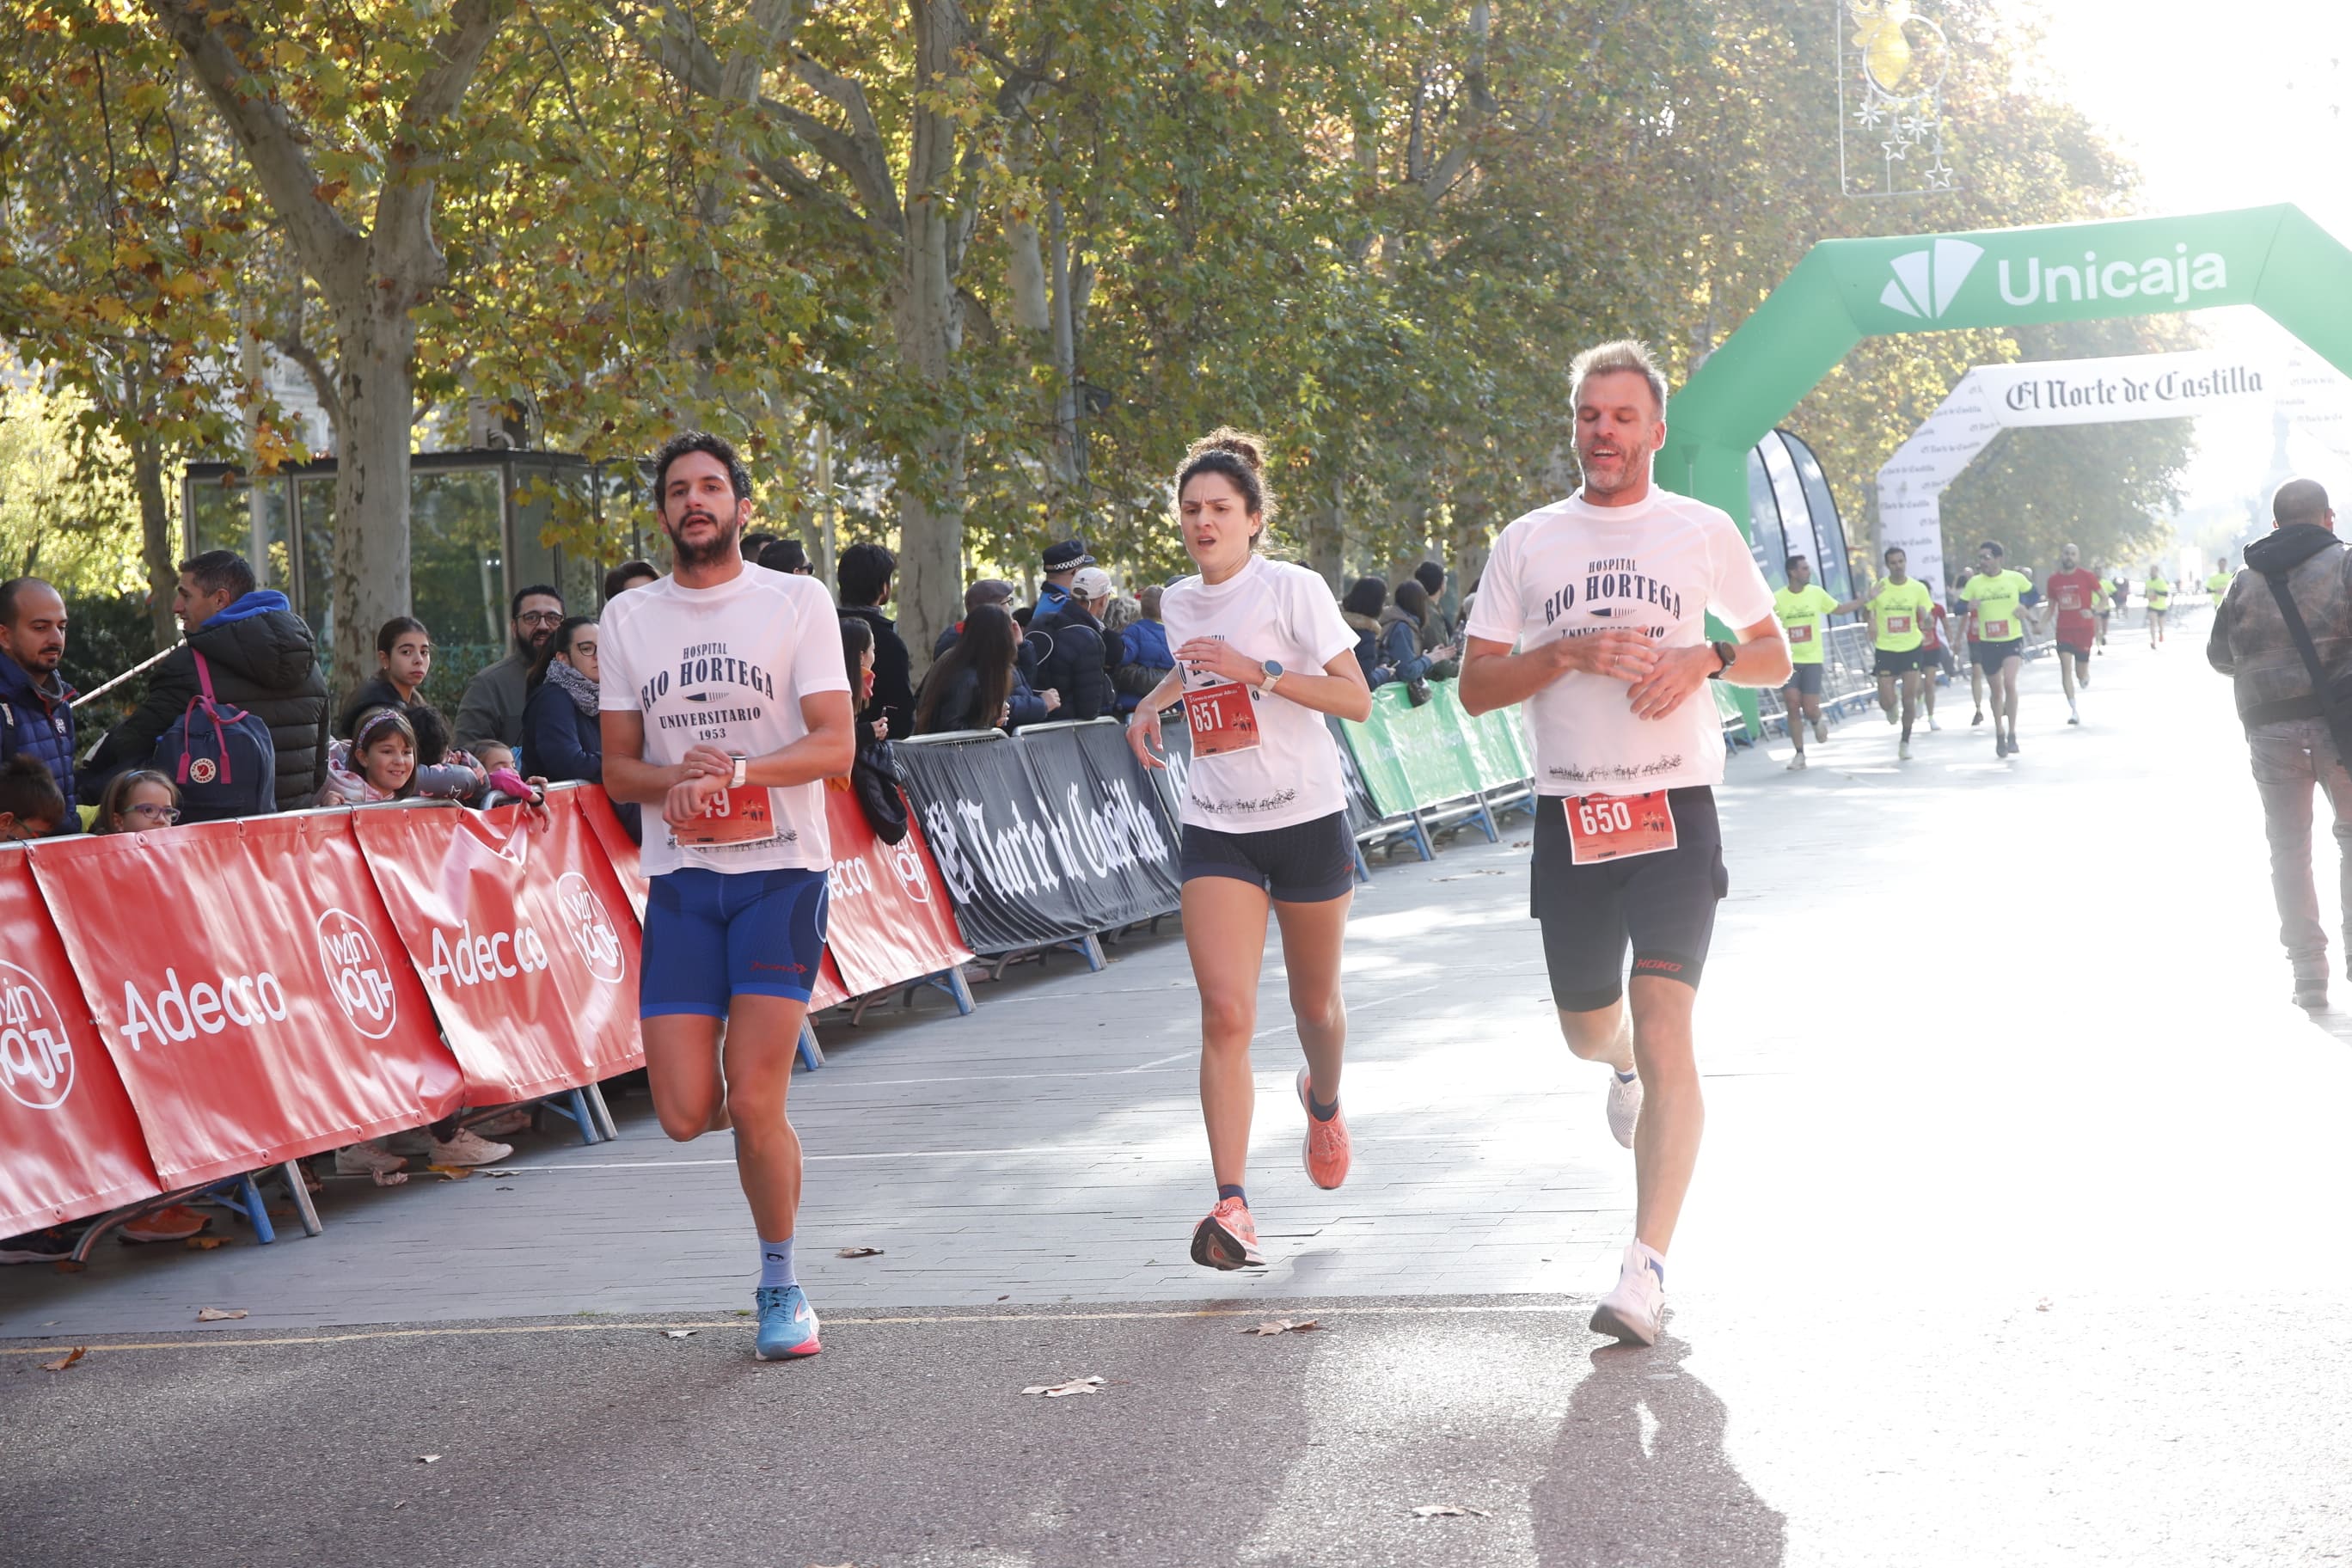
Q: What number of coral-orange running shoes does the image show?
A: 2